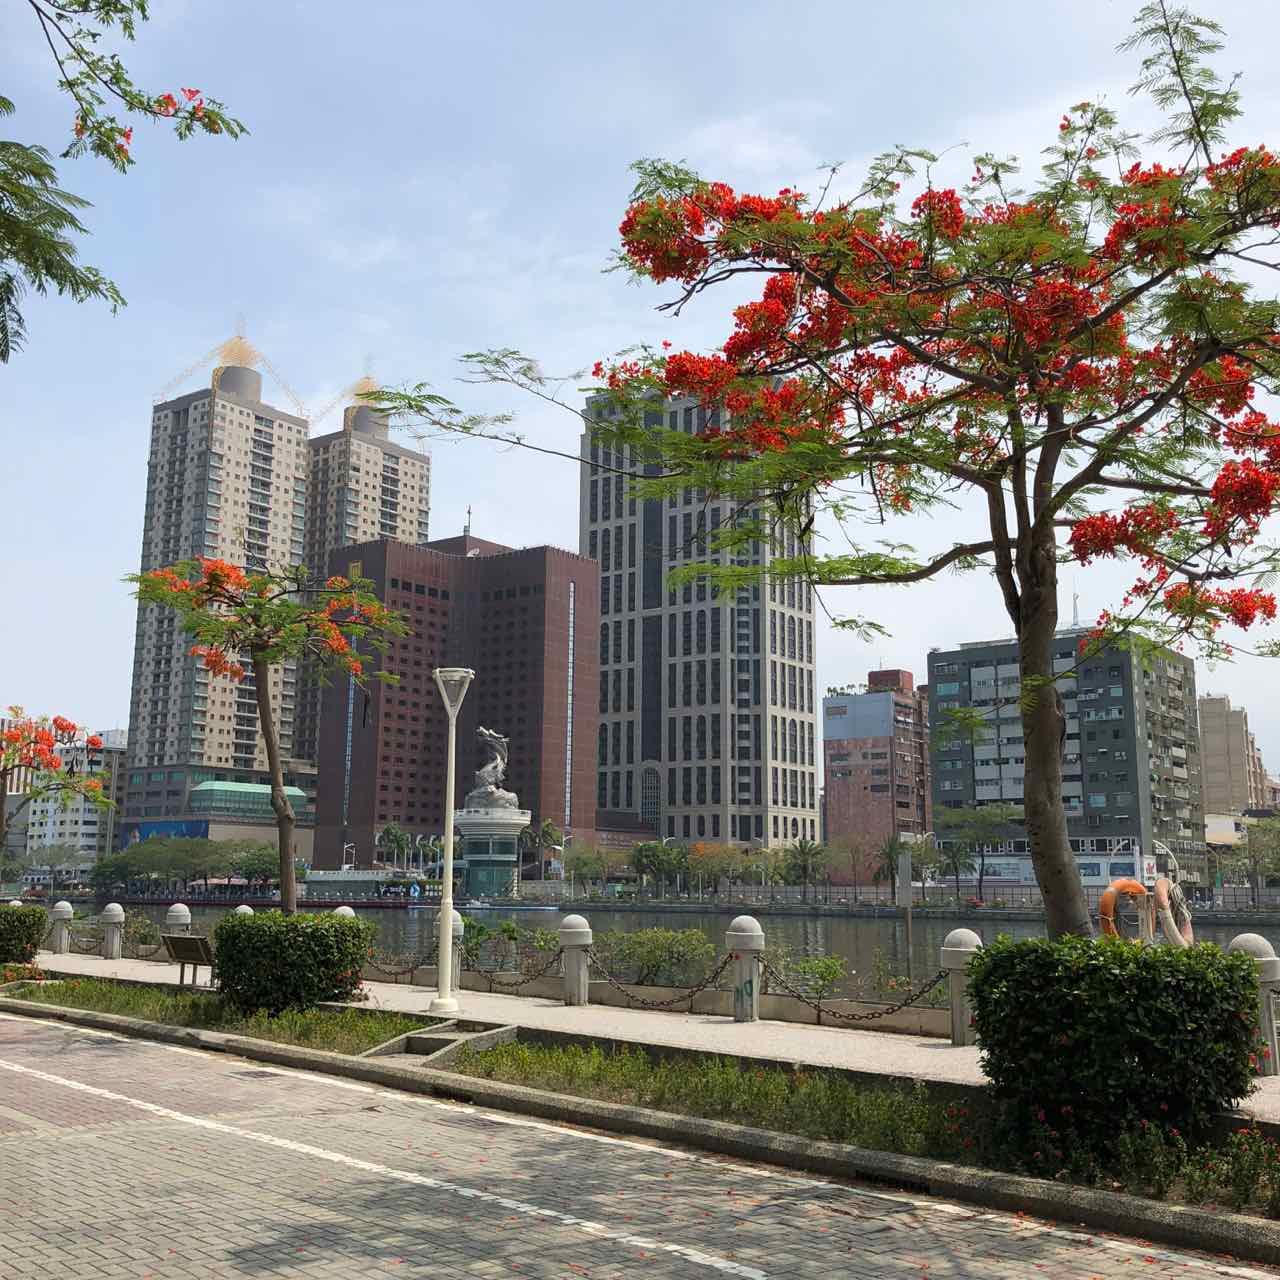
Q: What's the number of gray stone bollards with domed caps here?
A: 11